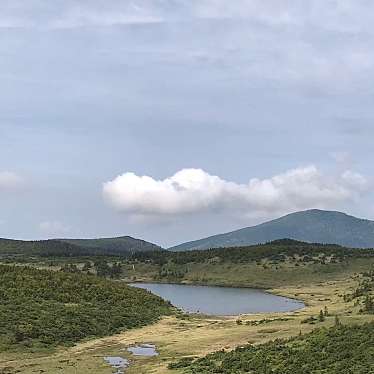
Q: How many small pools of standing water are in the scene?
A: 2